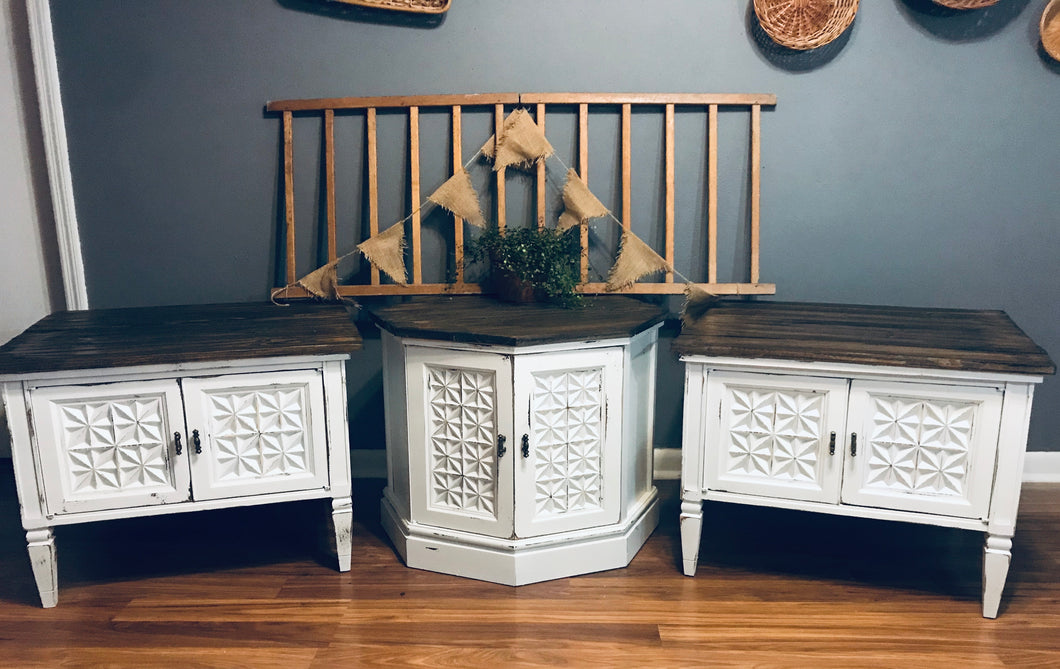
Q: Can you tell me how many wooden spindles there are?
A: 12